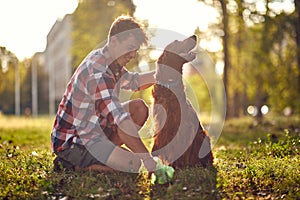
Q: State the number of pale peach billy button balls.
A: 0